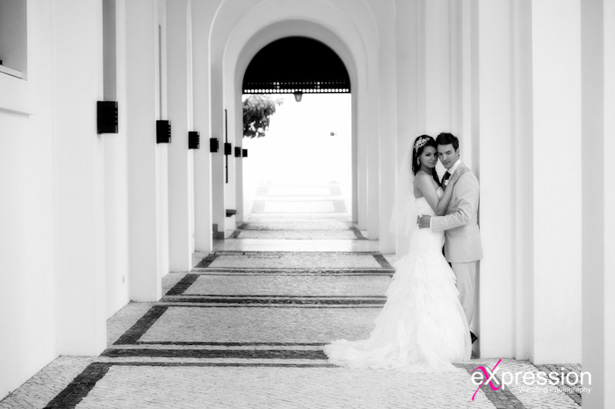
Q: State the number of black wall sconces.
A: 7